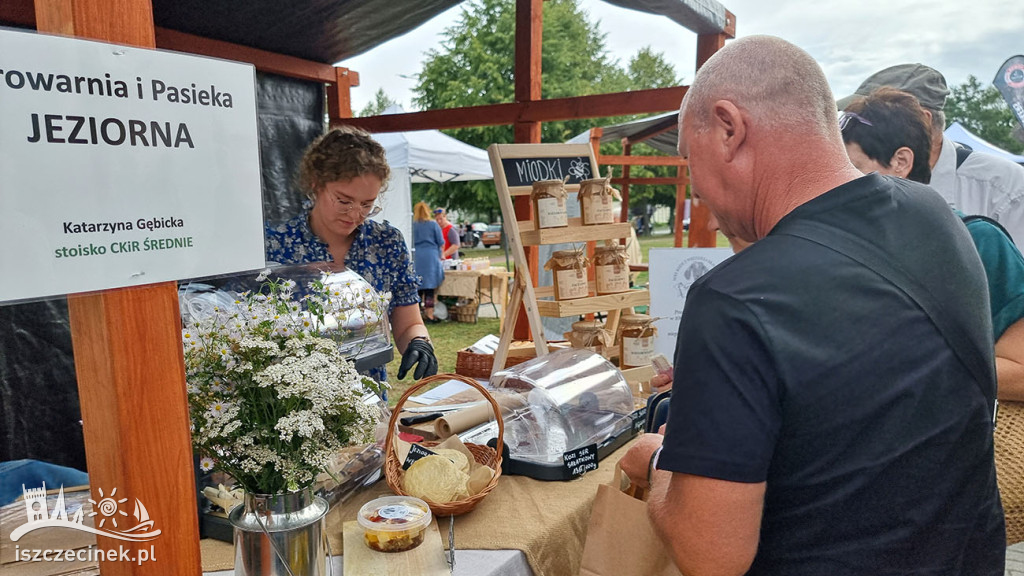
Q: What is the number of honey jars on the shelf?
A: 6